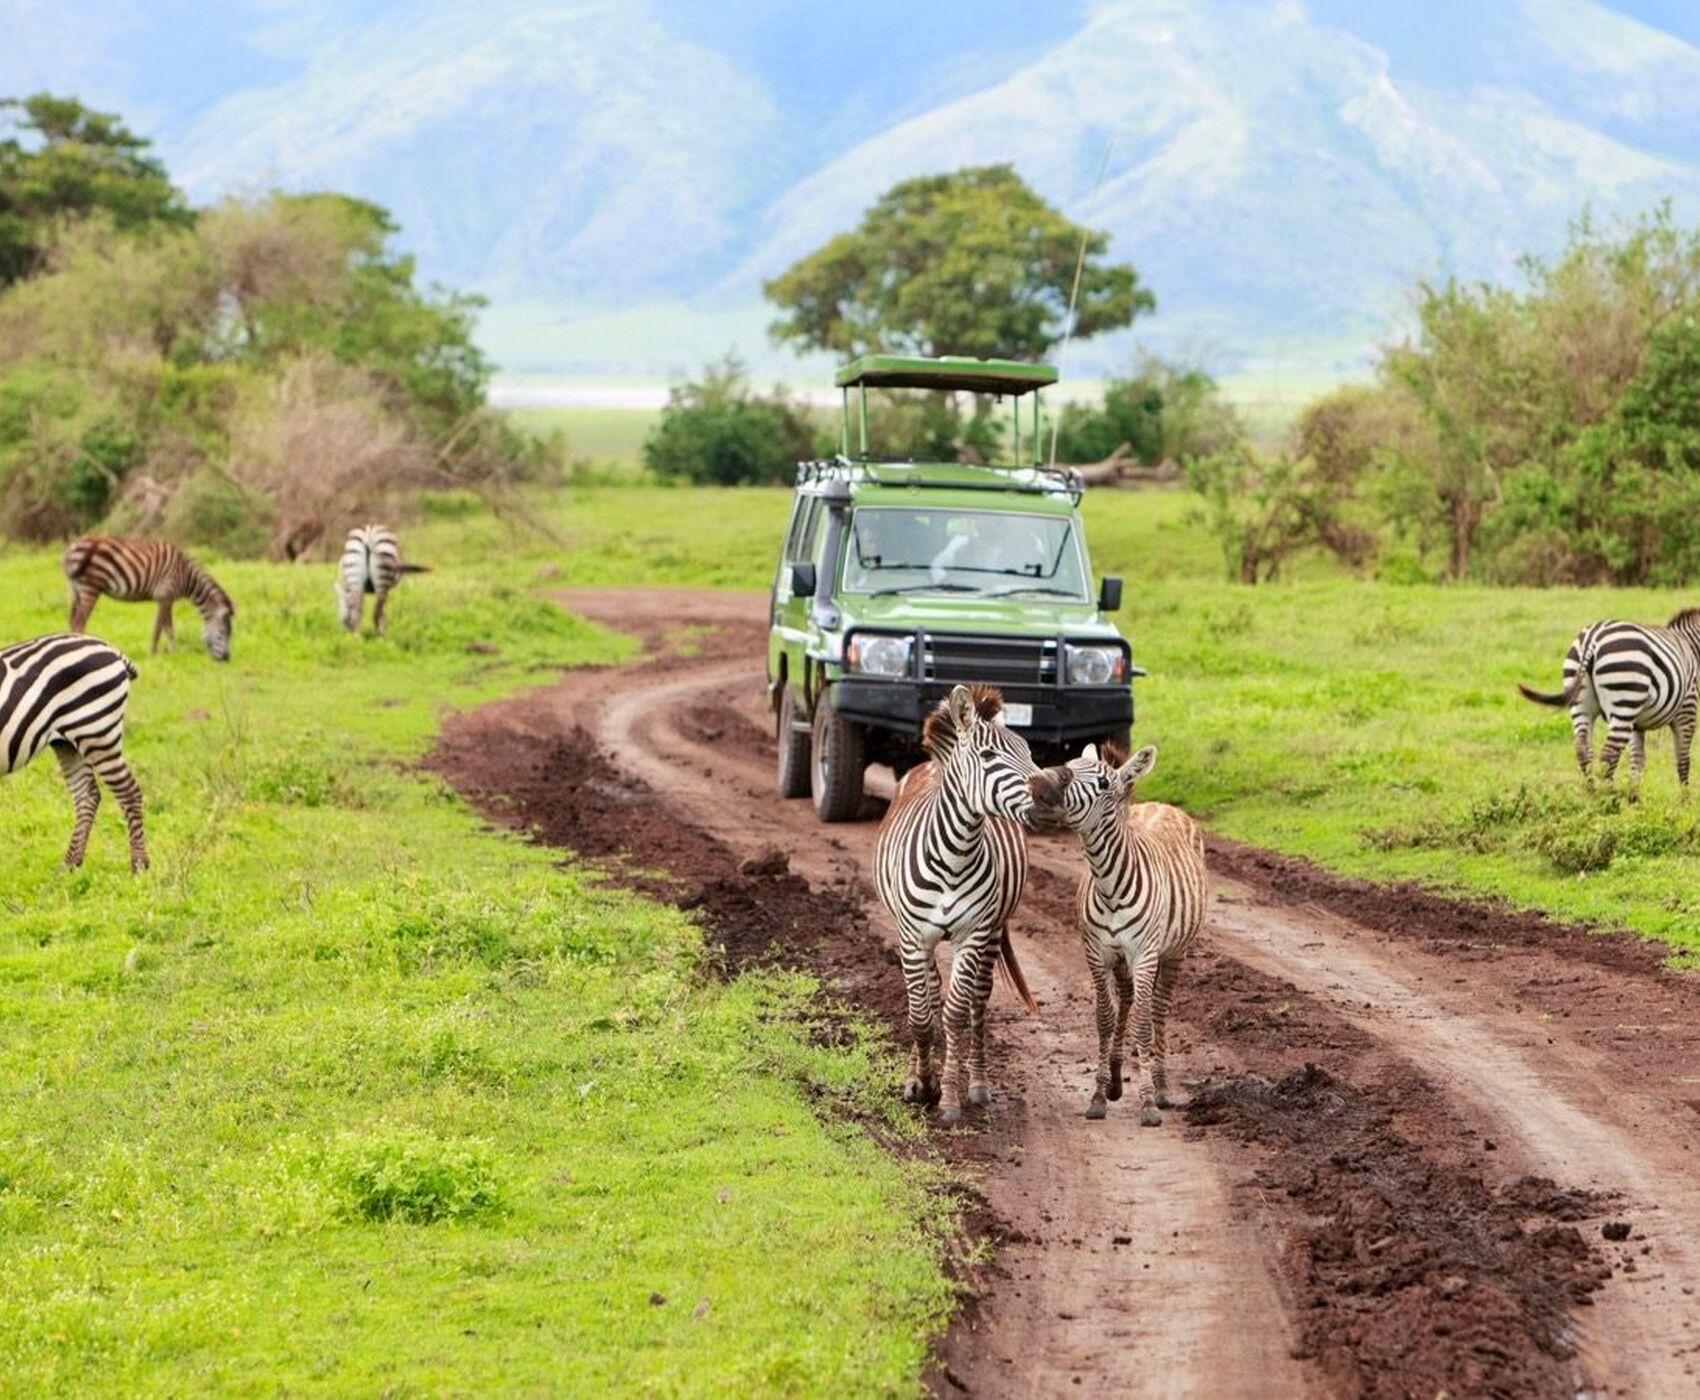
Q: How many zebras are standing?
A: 6